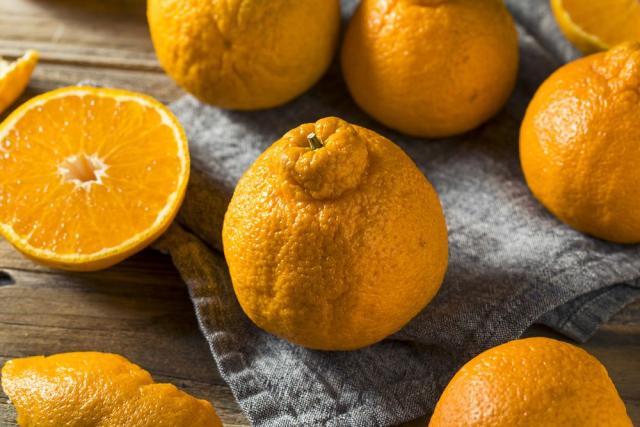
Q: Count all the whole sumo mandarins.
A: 5